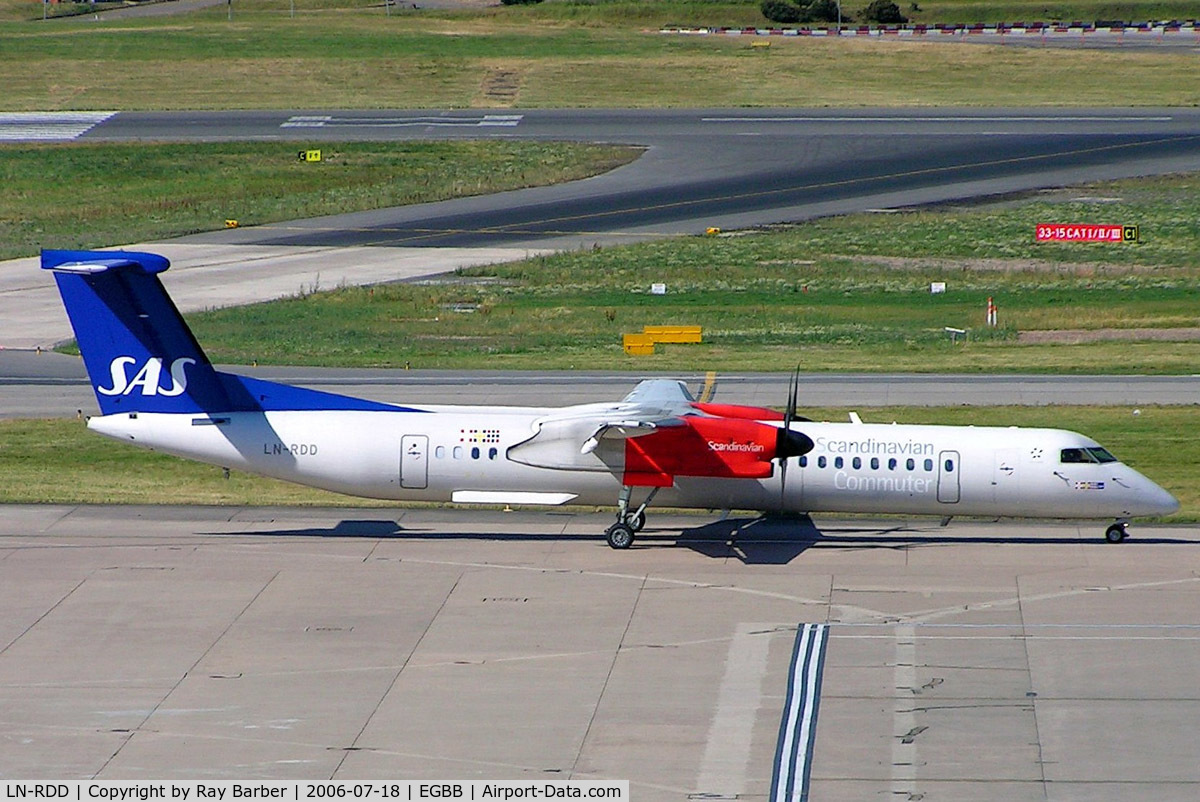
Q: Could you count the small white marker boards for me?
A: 2